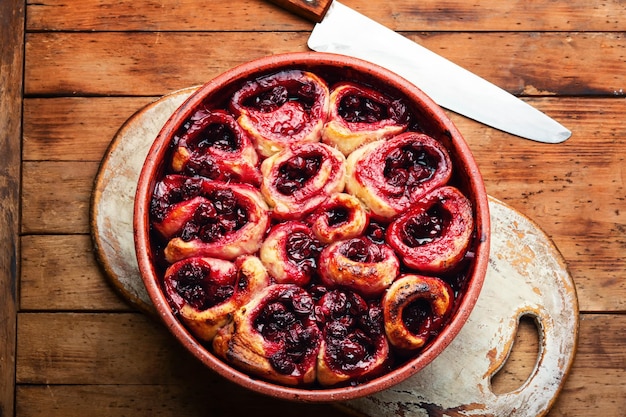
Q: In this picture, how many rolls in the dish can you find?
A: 14